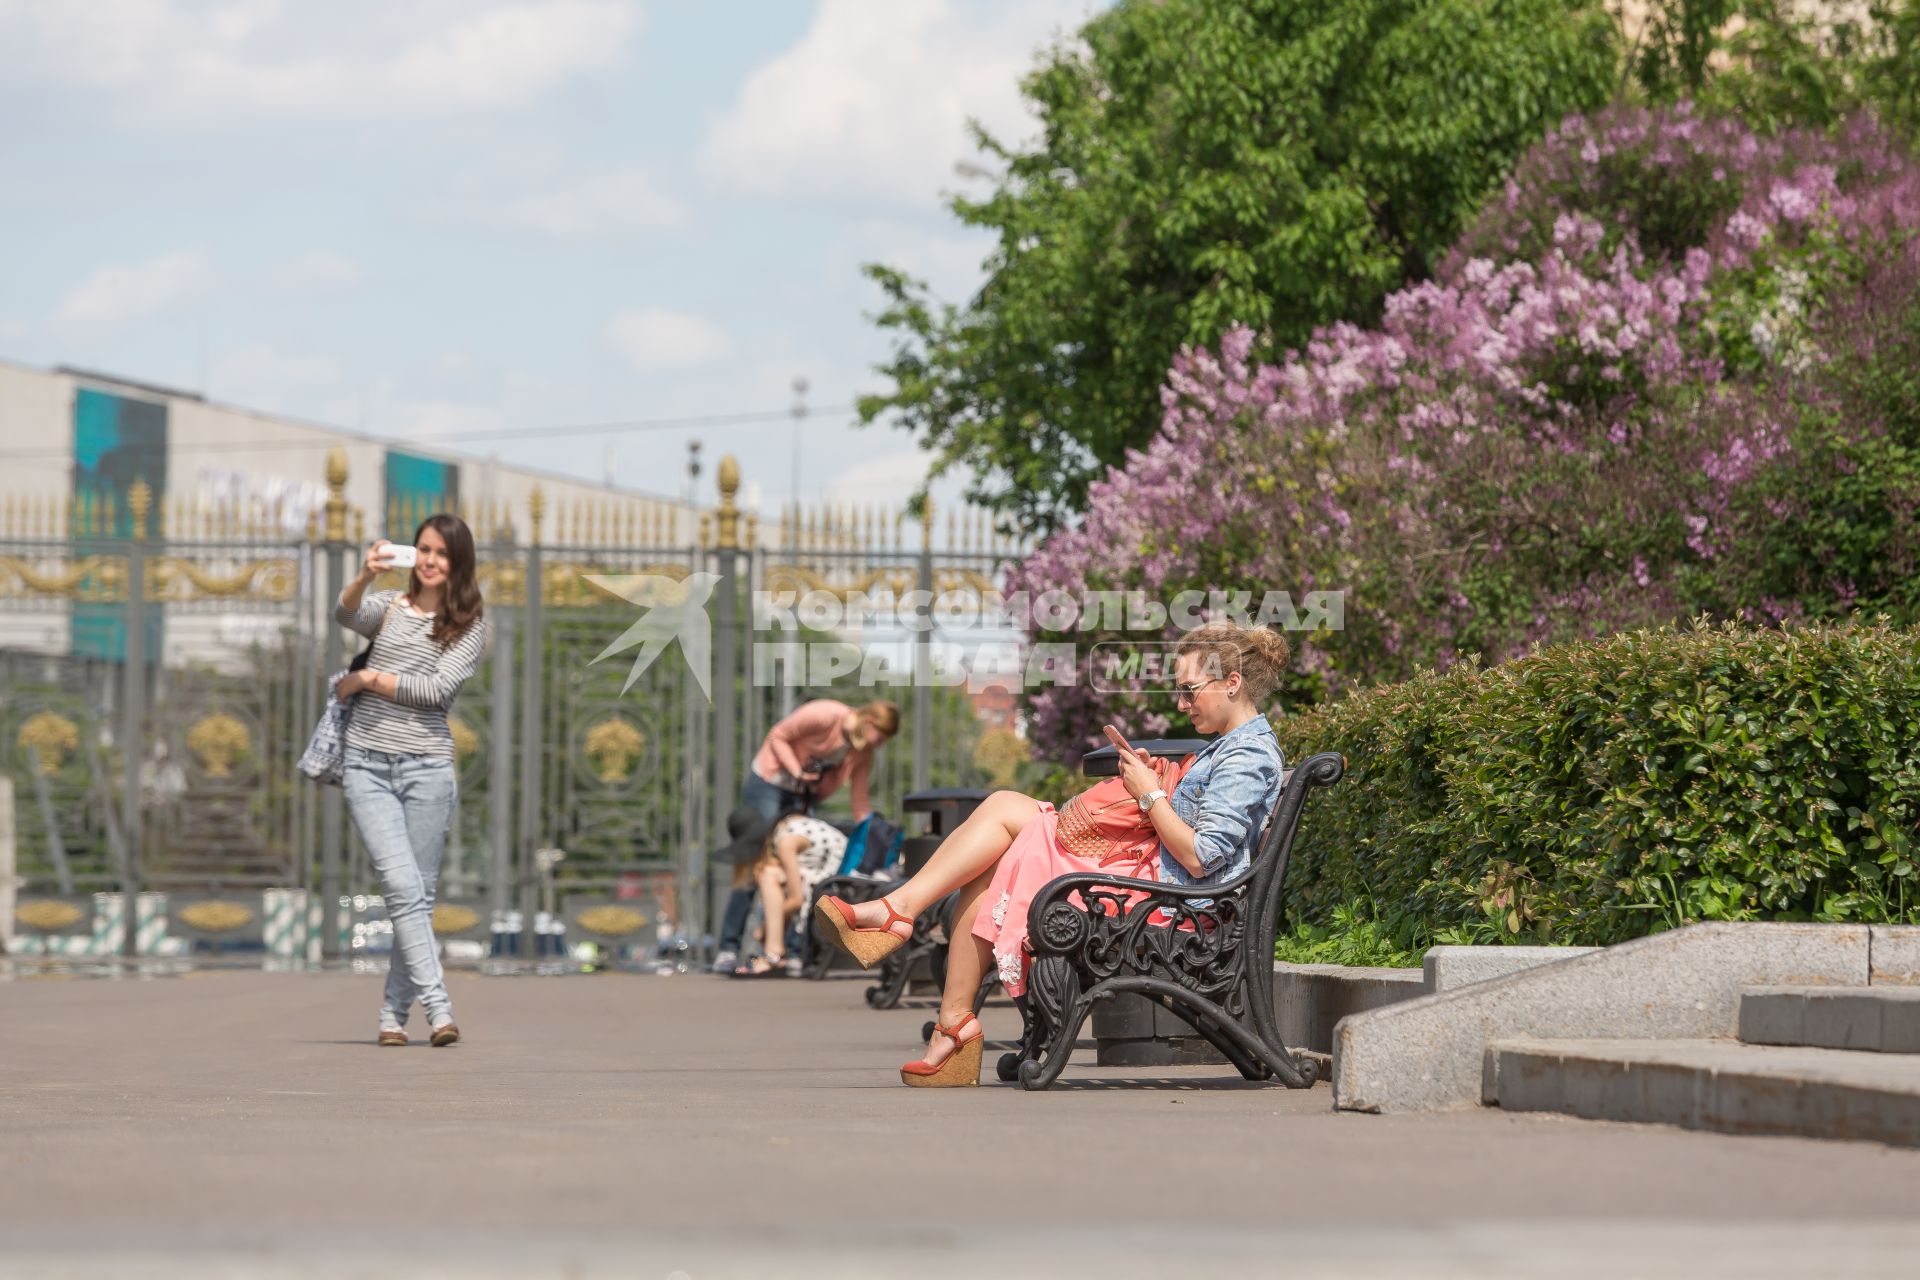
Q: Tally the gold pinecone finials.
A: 2